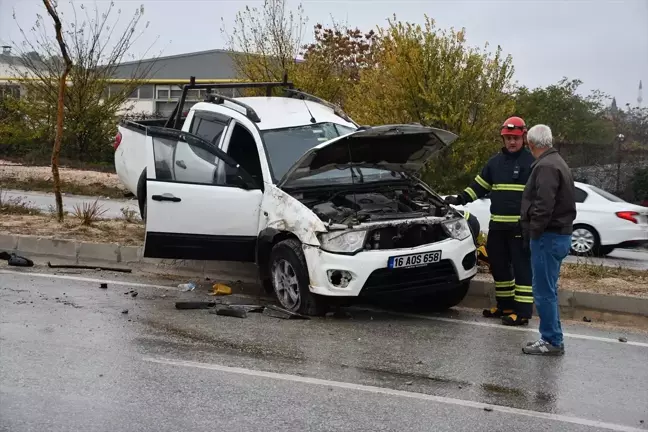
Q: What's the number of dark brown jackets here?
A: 1